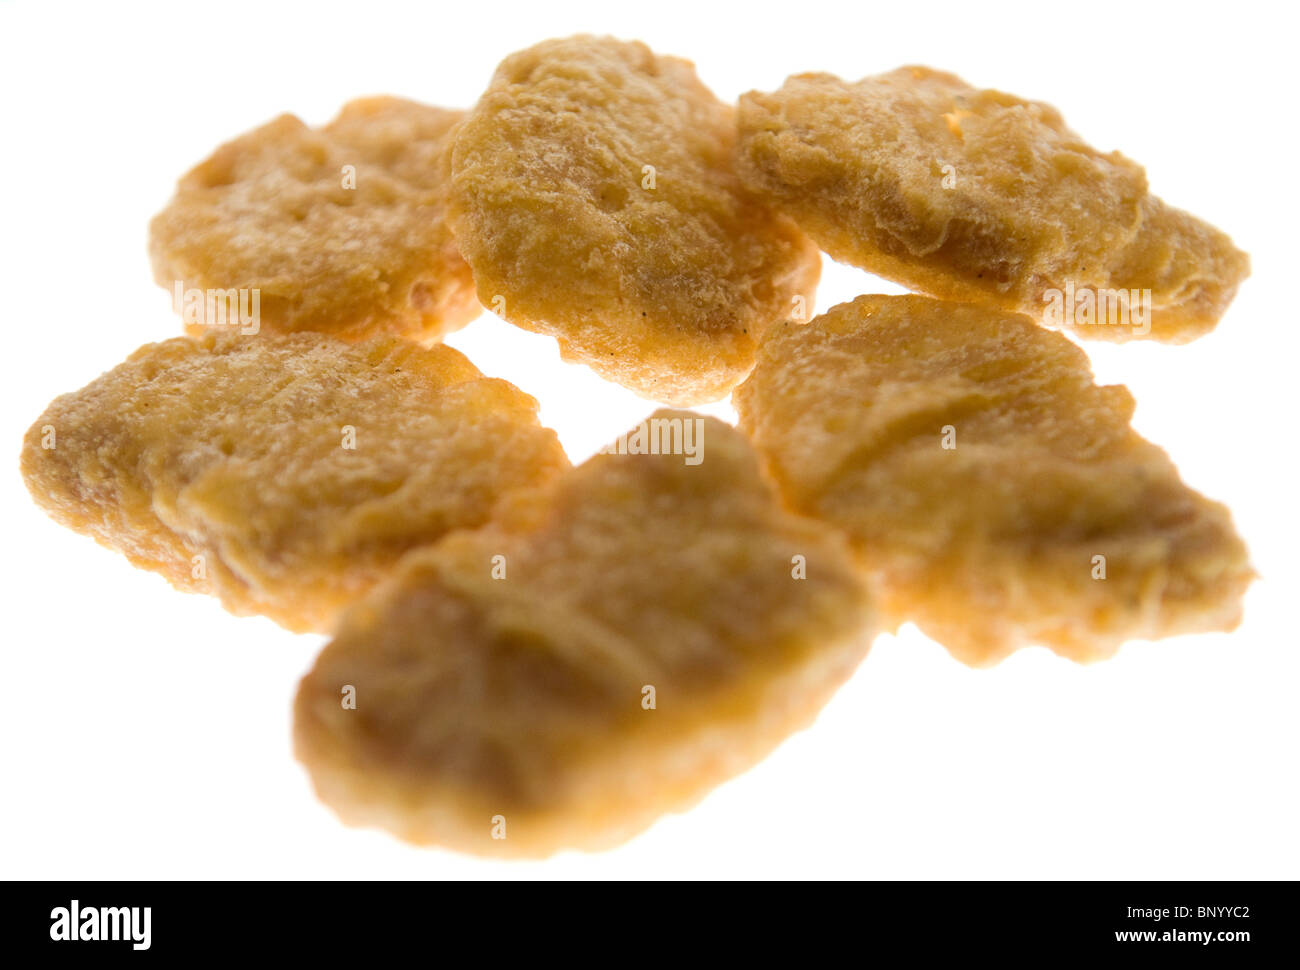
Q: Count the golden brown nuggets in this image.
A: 6